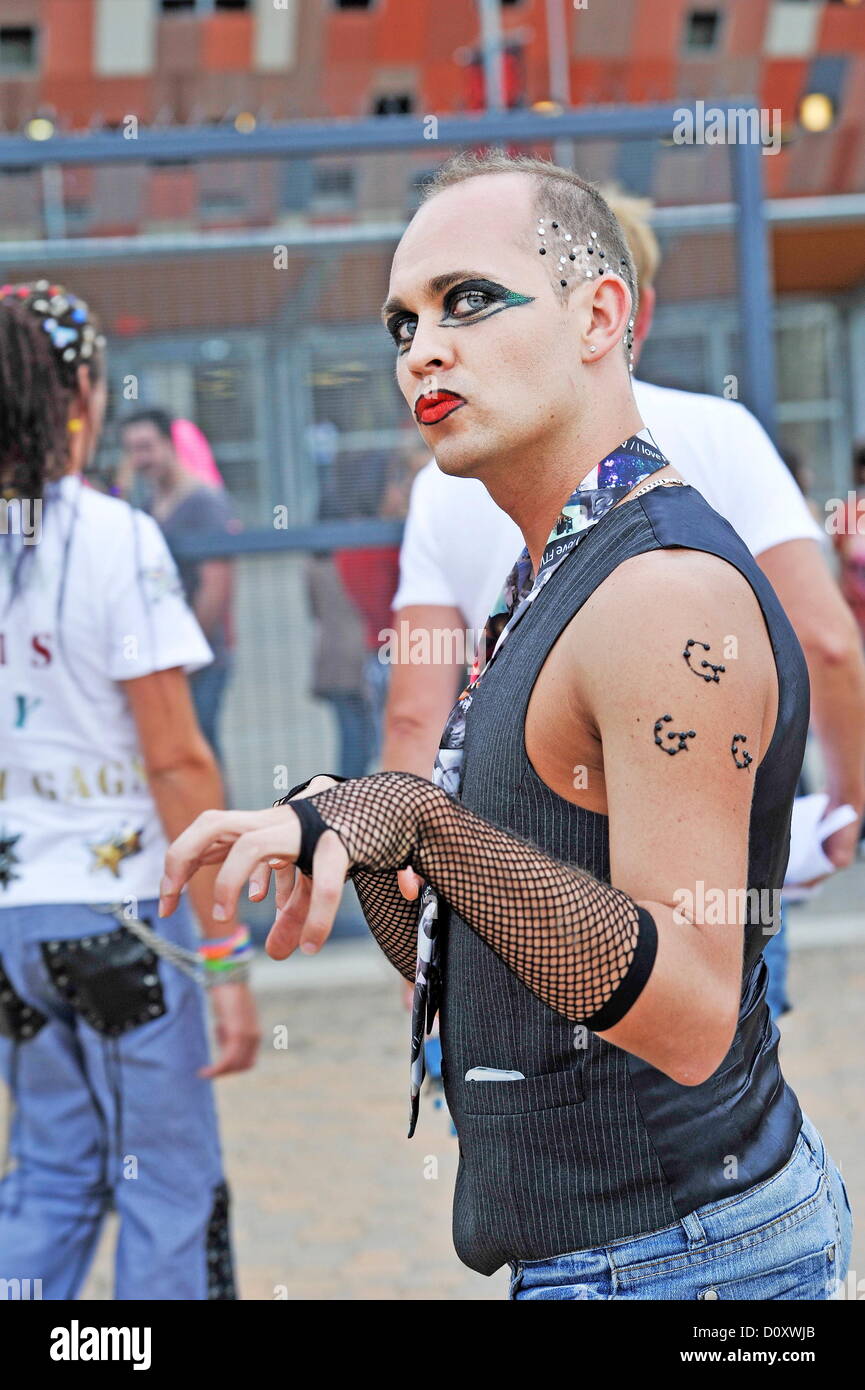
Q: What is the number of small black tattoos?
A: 3